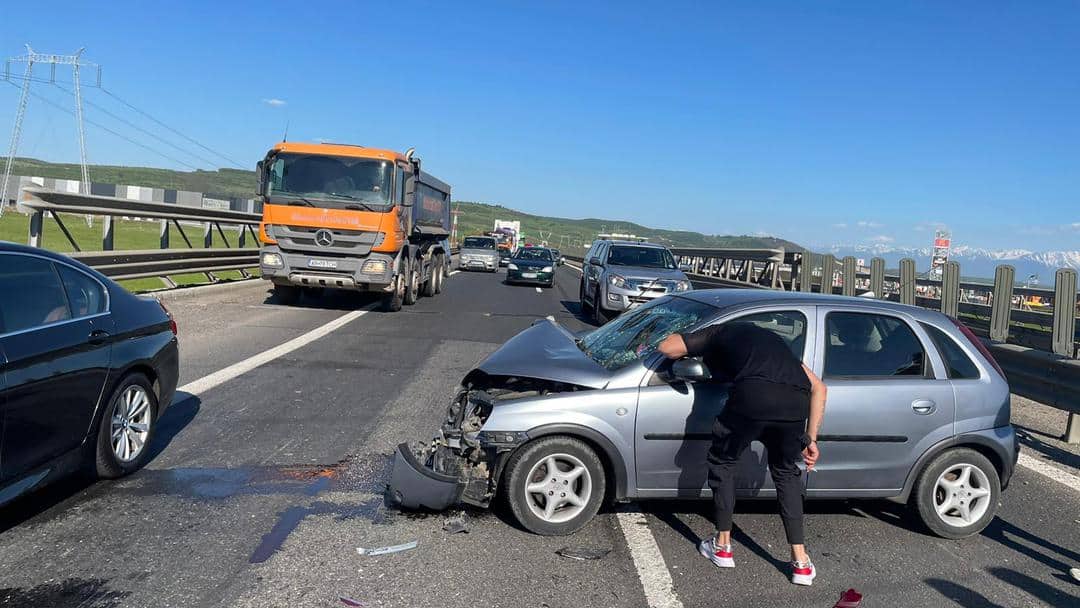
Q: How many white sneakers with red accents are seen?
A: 2